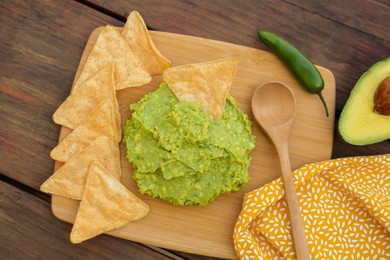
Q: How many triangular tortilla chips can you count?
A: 7